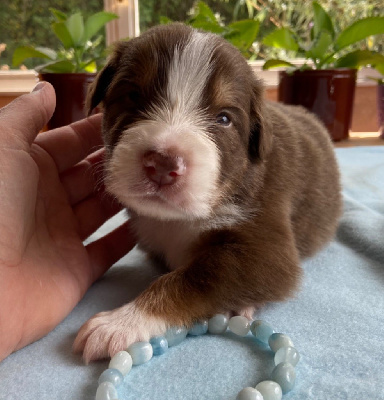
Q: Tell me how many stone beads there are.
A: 15